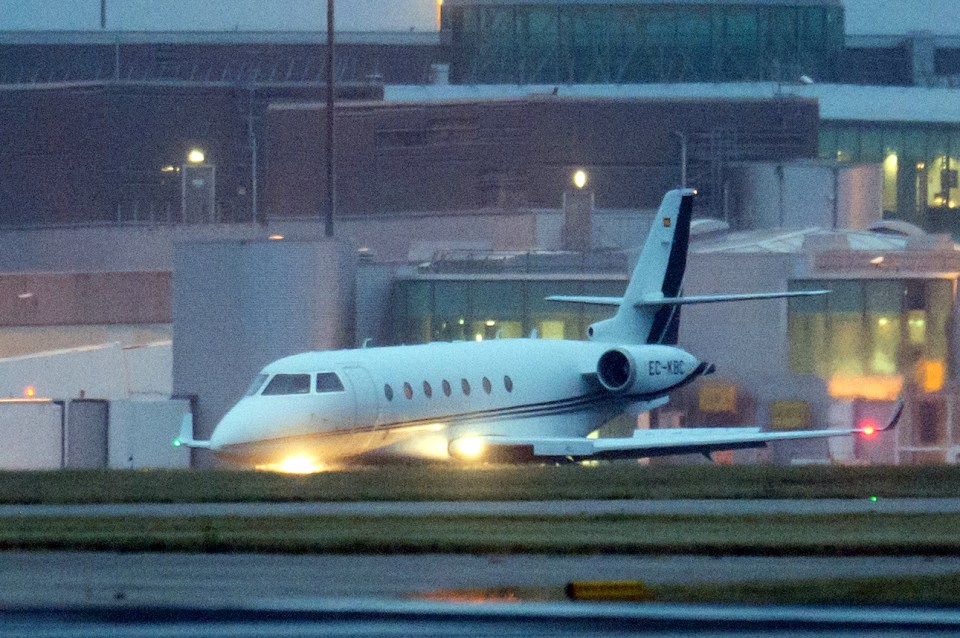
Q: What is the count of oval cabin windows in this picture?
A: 7